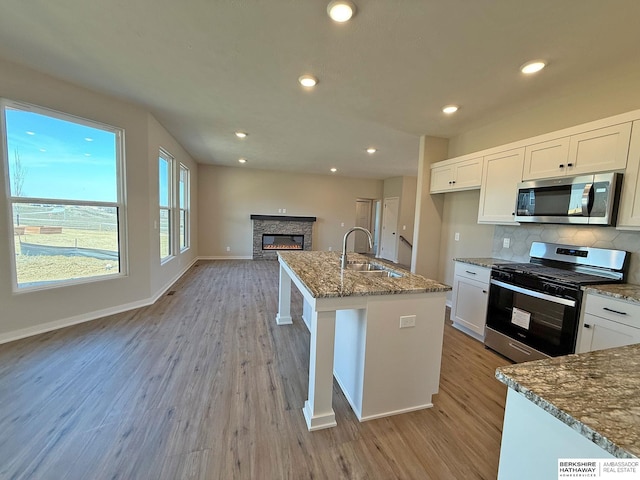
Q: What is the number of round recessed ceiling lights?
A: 8